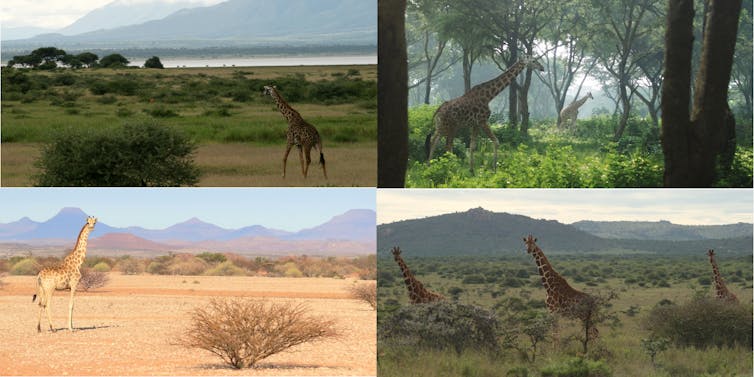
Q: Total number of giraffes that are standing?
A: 7